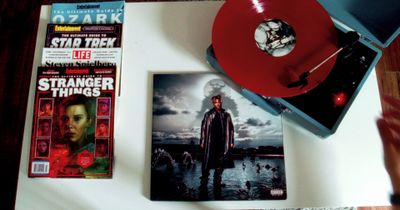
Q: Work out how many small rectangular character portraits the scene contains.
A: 6